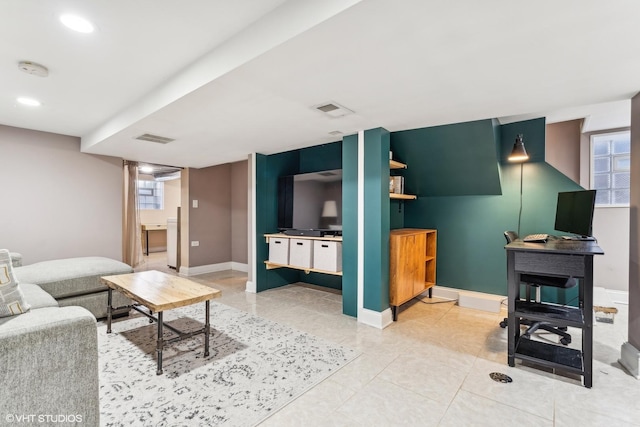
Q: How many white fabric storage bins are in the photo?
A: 3